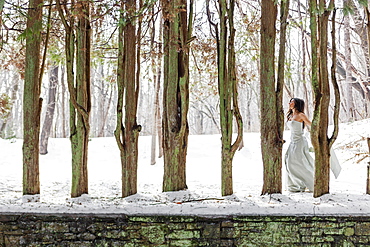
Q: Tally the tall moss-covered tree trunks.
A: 7